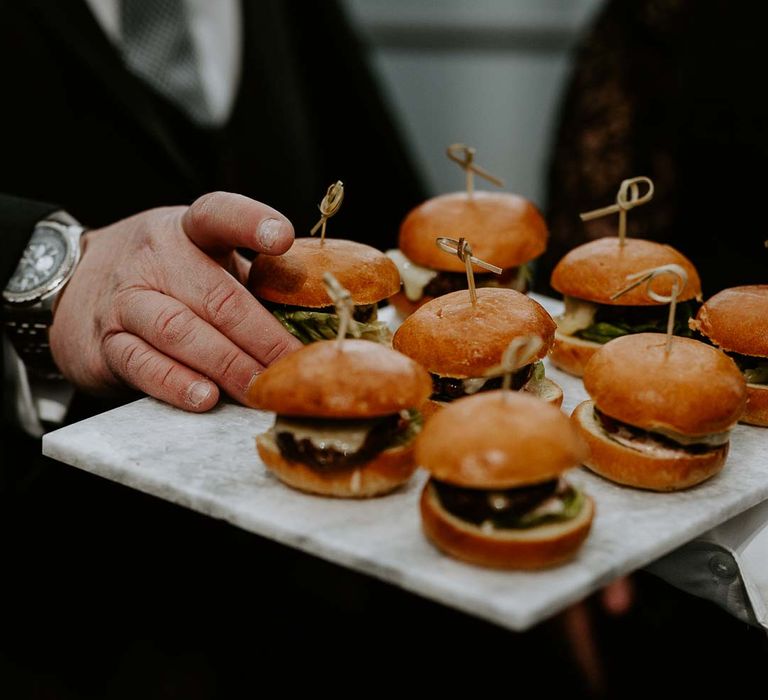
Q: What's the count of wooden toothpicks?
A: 7